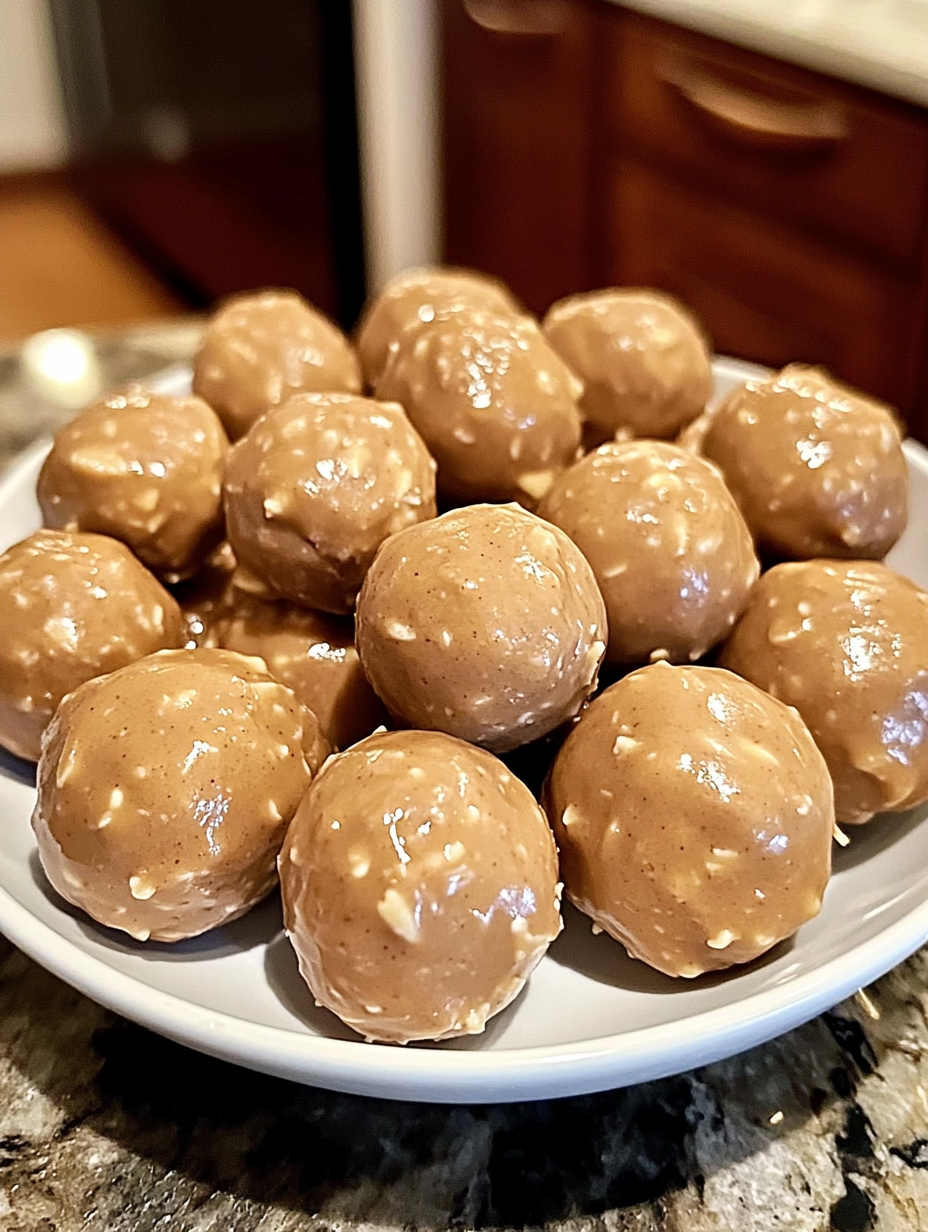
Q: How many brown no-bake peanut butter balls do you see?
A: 15